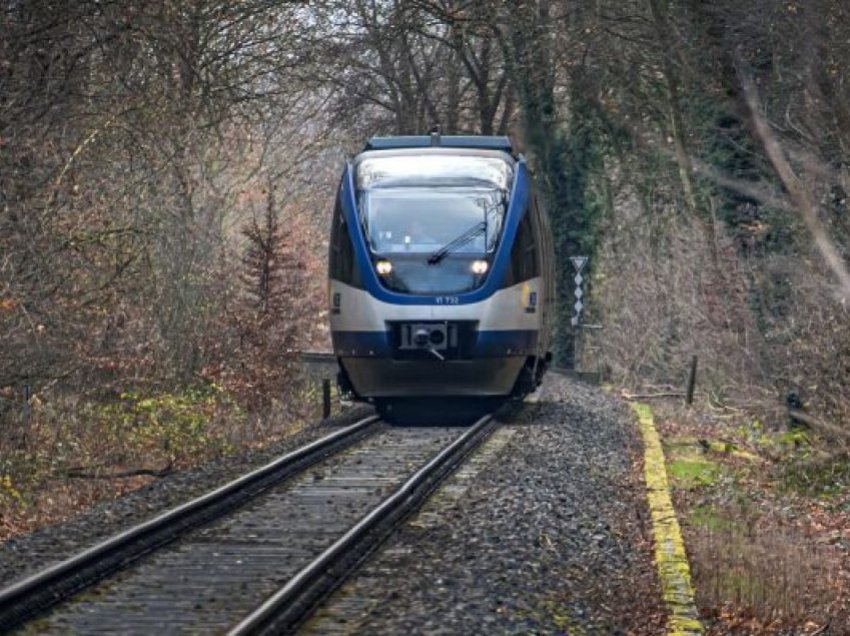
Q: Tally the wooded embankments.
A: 2